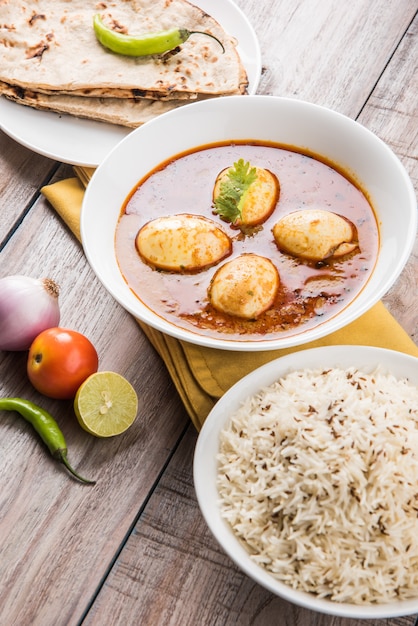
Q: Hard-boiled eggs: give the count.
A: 4